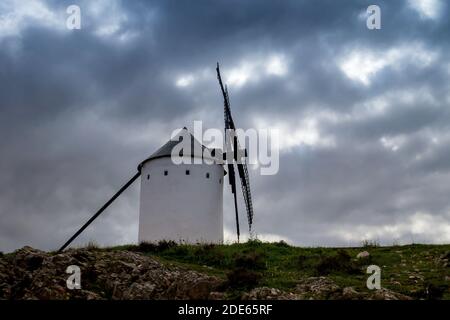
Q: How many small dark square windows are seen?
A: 5